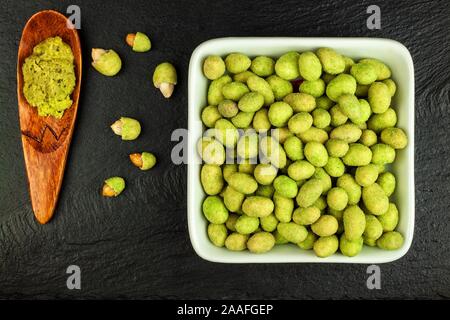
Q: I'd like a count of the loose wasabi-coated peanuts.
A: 6